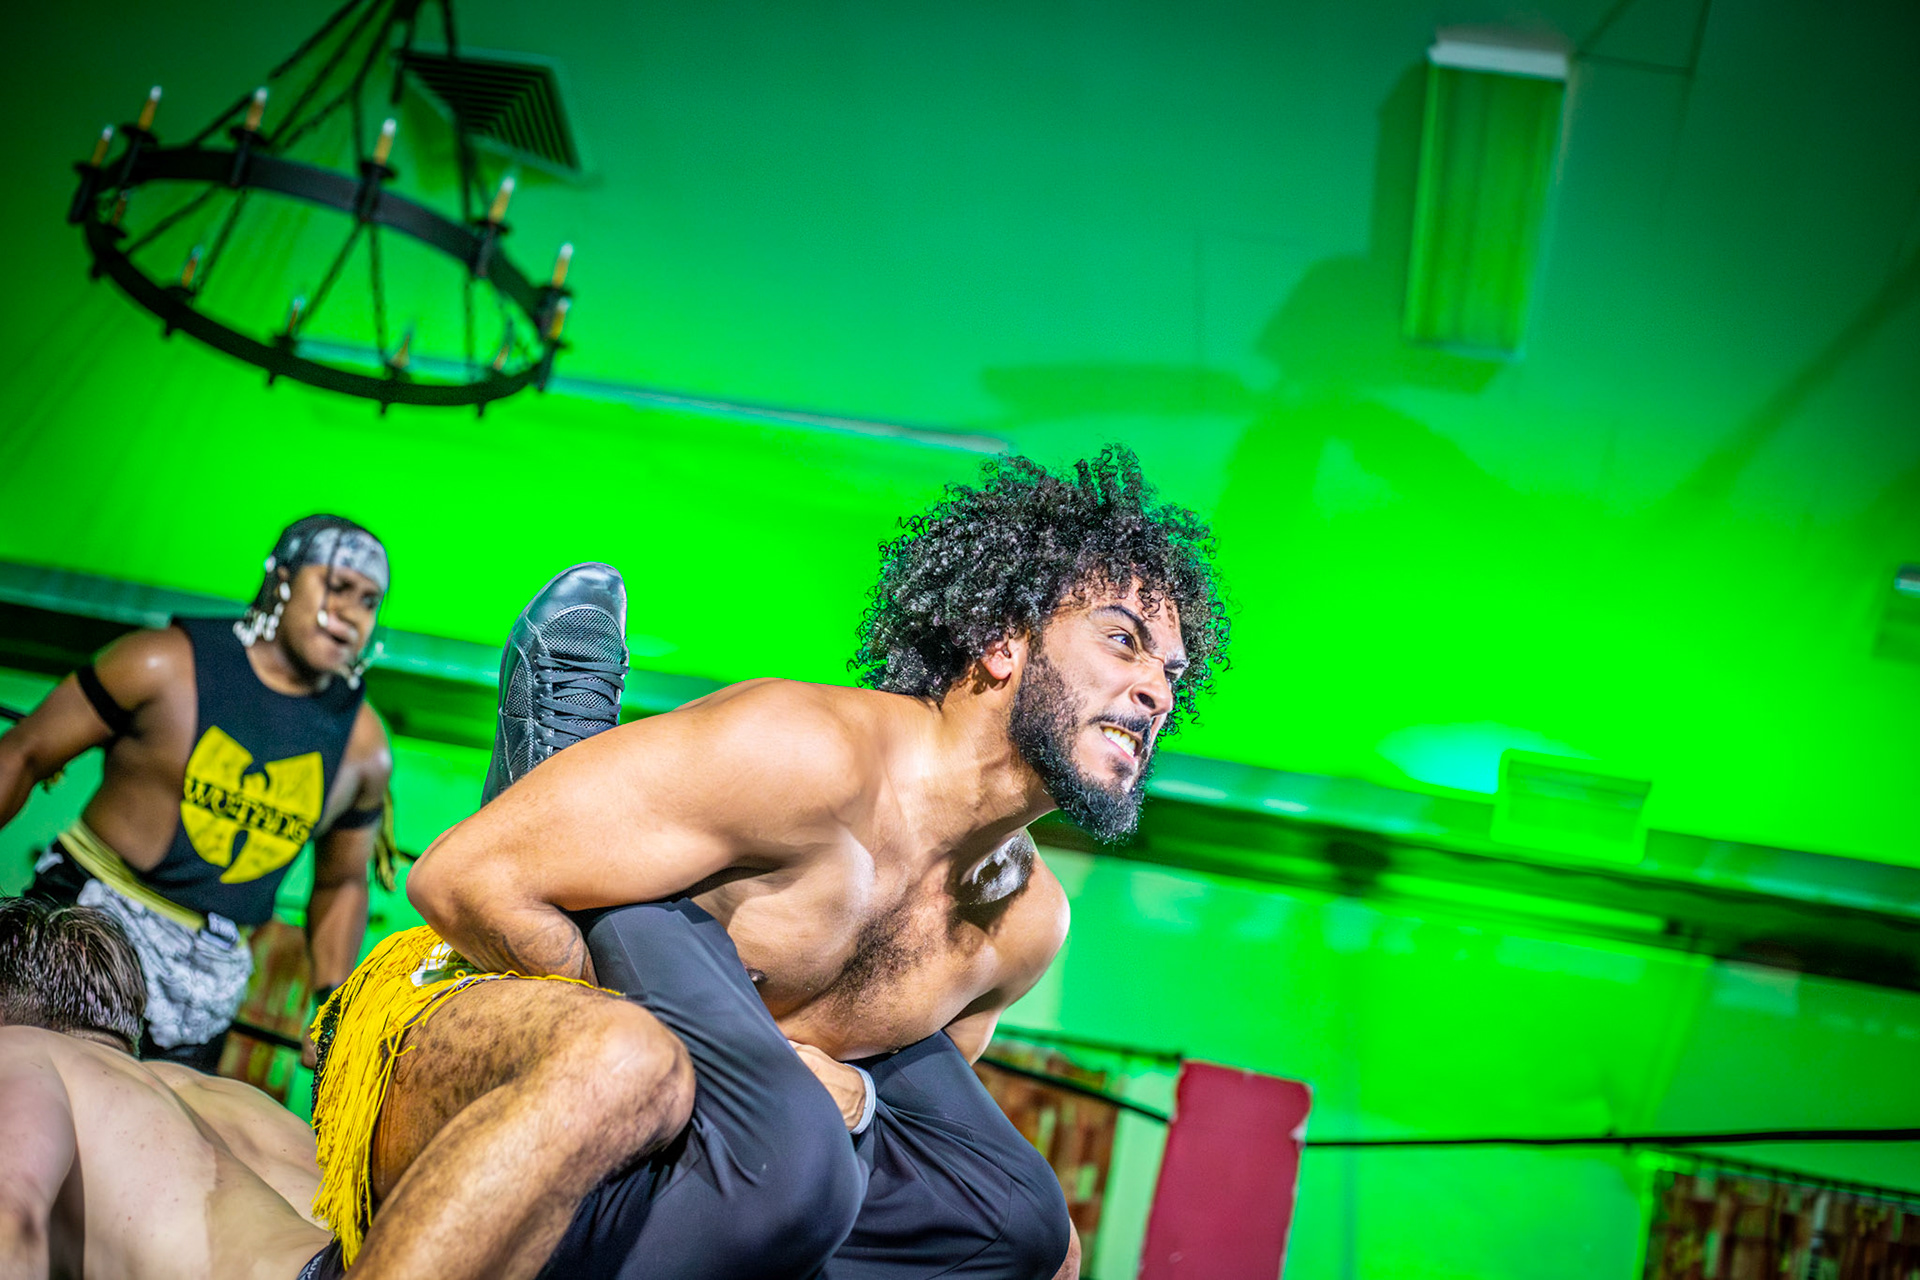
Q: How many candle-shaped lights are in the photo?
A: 12